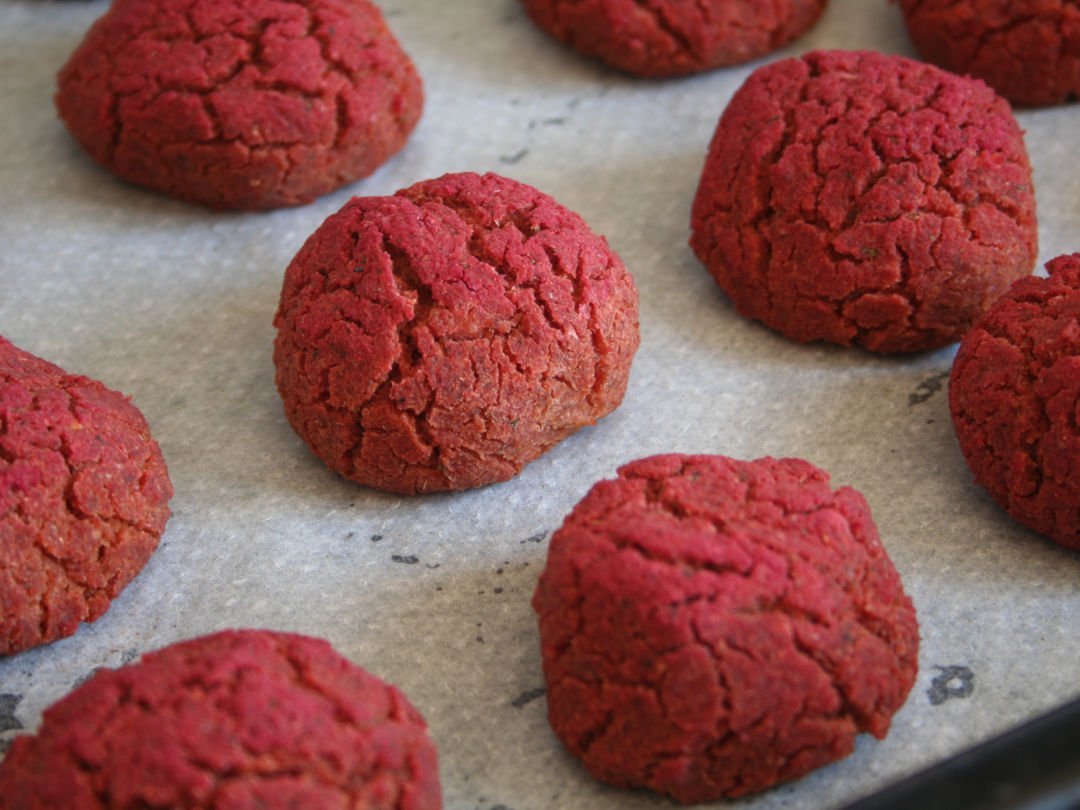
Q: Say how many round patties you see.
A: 9